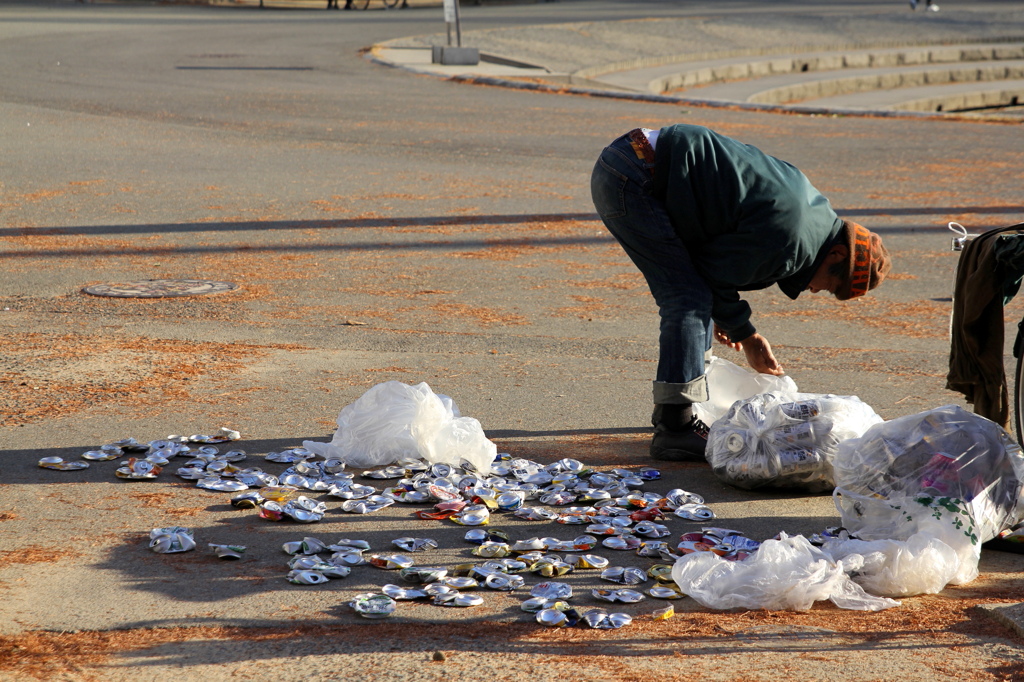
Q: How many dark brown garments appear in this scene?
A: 1